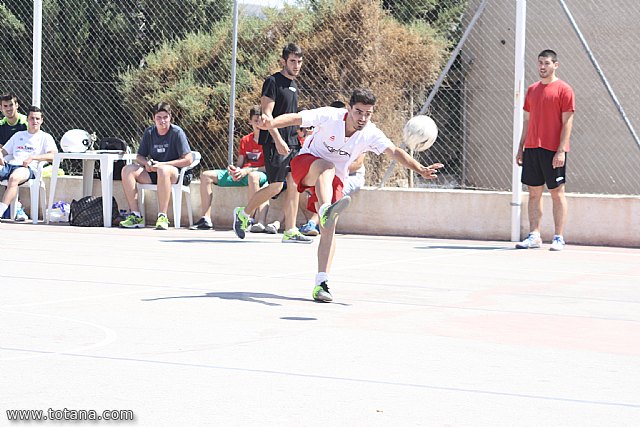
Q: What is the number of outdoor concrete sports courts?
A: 1